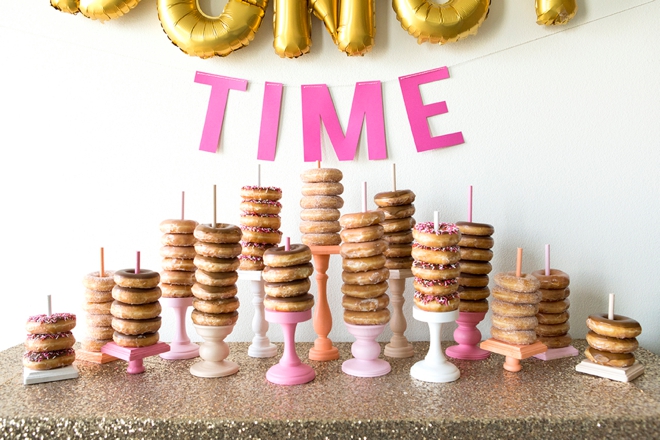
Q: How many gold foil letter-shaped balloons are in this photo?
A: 5